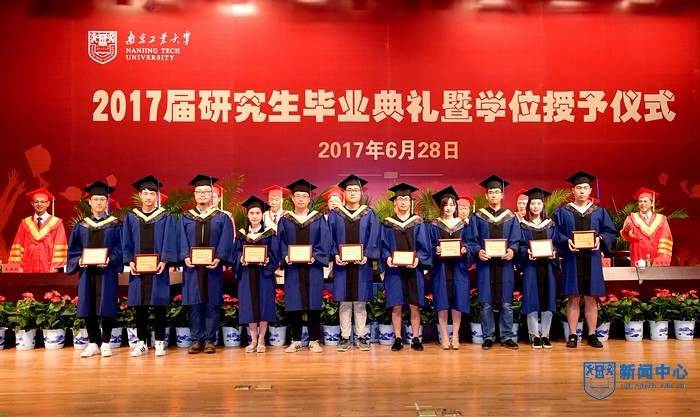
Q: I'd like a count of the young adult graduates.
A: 11